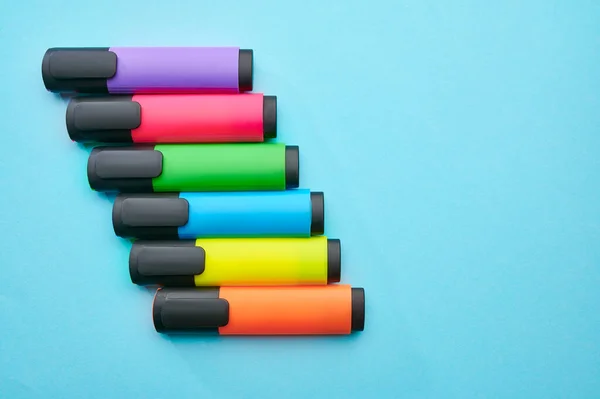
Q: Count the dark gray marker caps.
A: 6